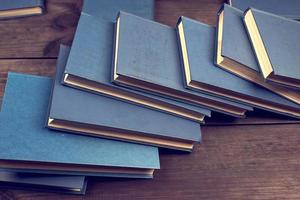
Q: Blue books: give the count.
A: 11